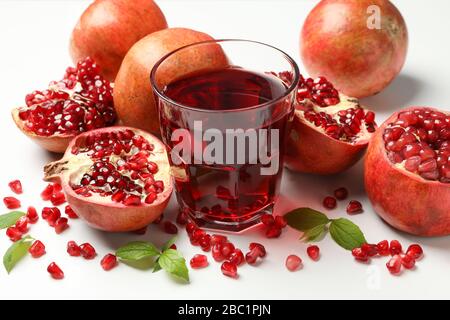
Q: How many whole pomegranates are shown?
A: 3